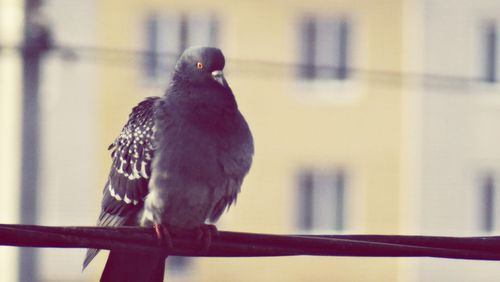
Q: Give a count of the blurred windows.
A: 5